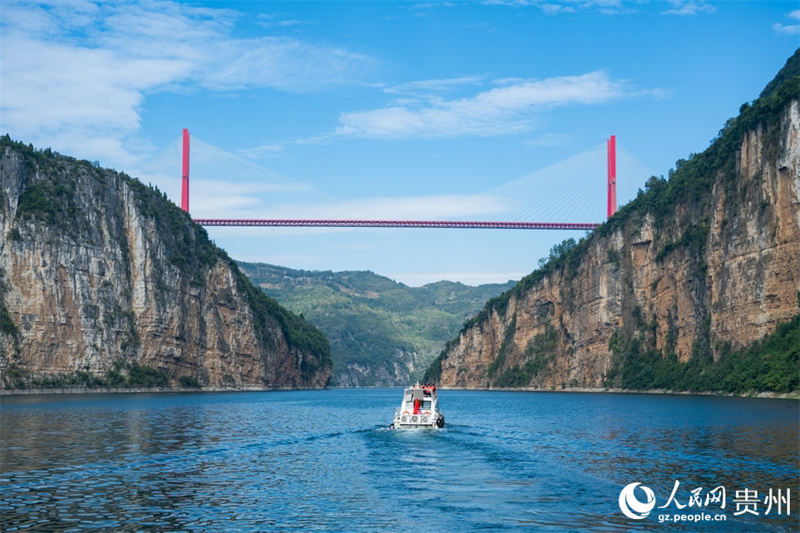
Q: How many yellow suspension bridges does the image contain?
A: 0